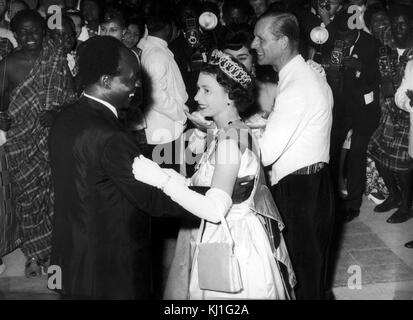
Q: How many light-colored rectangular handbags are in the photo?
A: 1